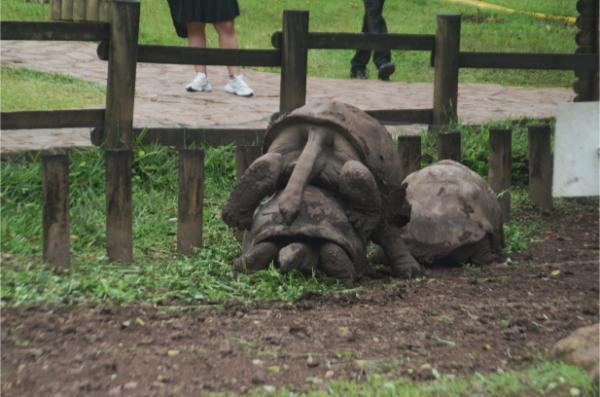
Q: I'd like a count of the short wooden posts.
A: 8